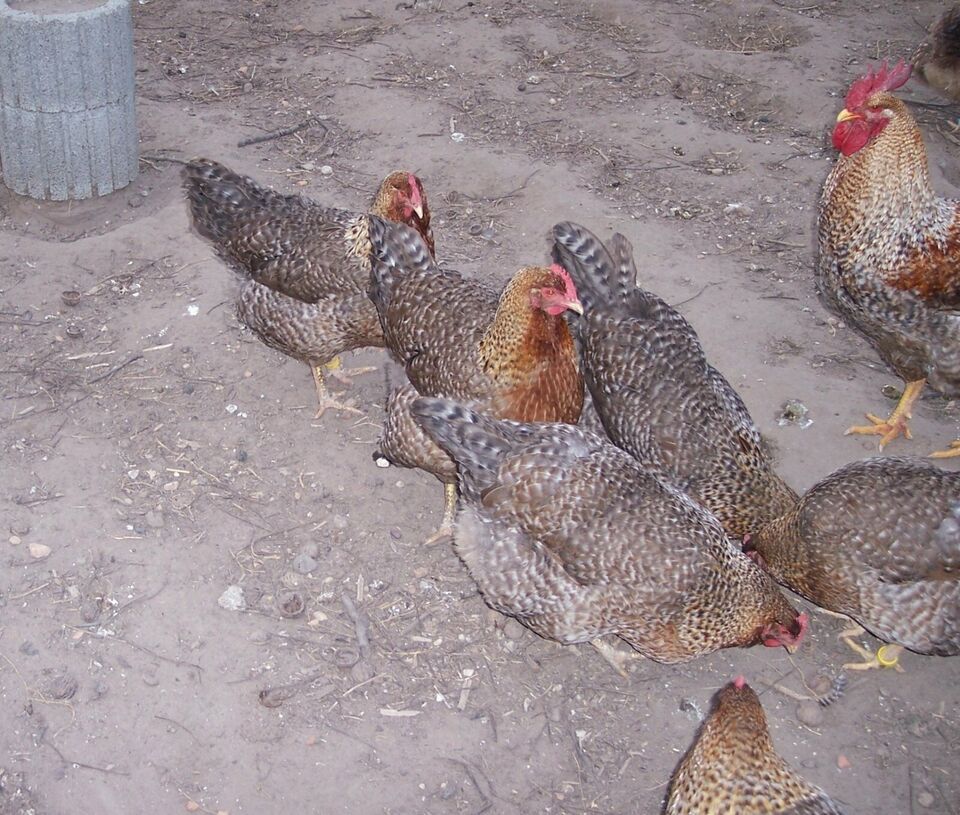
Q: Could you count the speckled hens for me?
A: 6